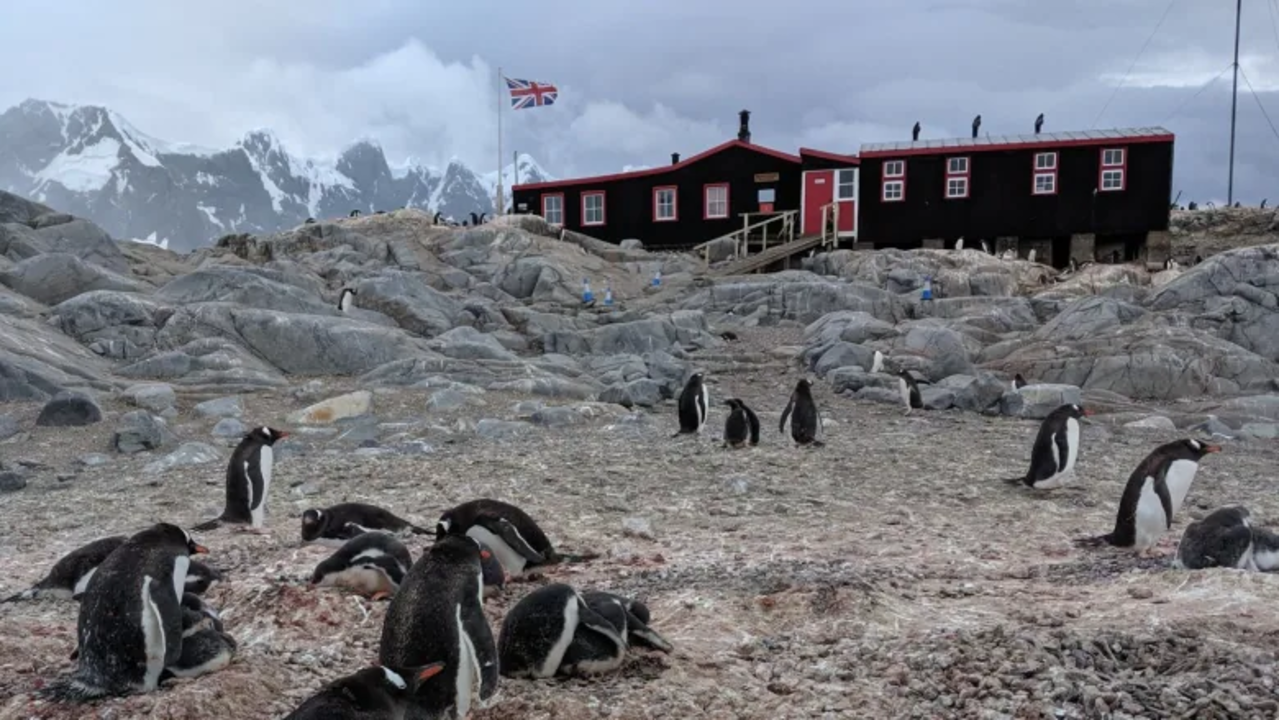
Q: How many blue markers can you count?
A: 4